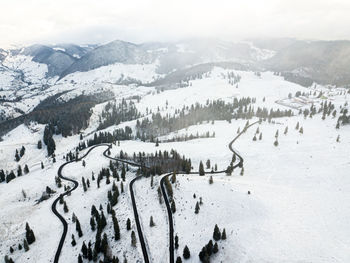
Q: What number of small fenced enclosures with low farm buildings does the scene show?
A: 1